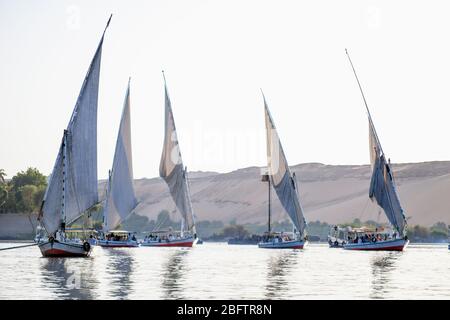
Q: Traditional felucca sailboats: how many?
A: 5